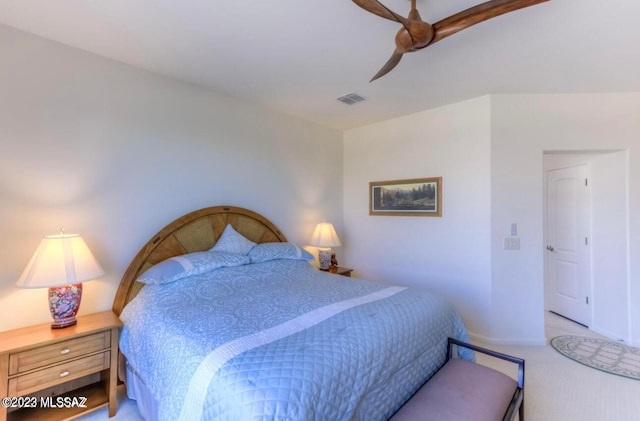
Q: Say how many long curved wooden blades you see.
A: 3